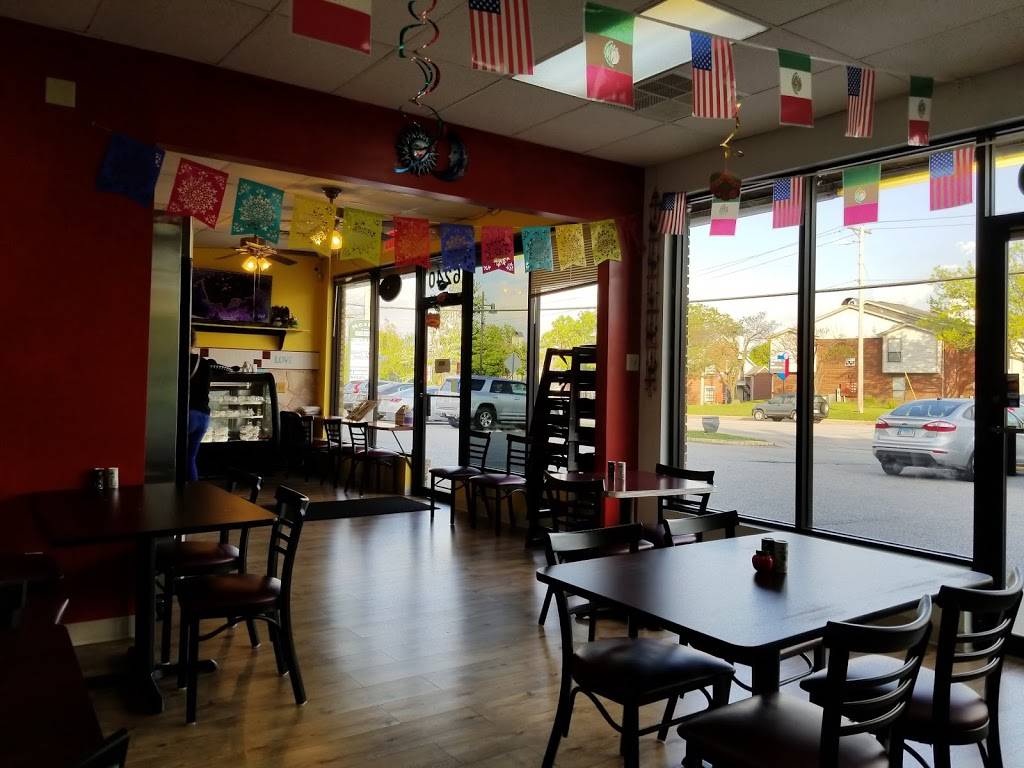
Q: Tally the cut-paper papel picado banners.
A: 11